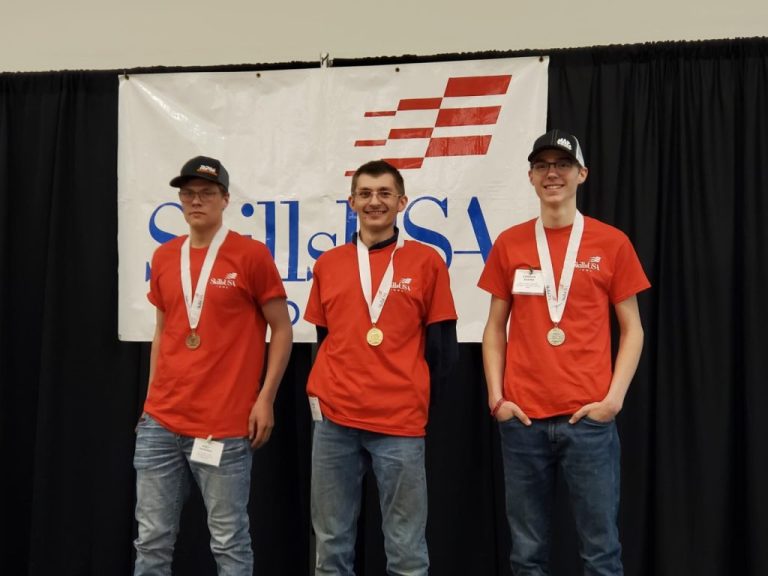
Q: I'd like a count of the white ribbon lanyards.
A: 3